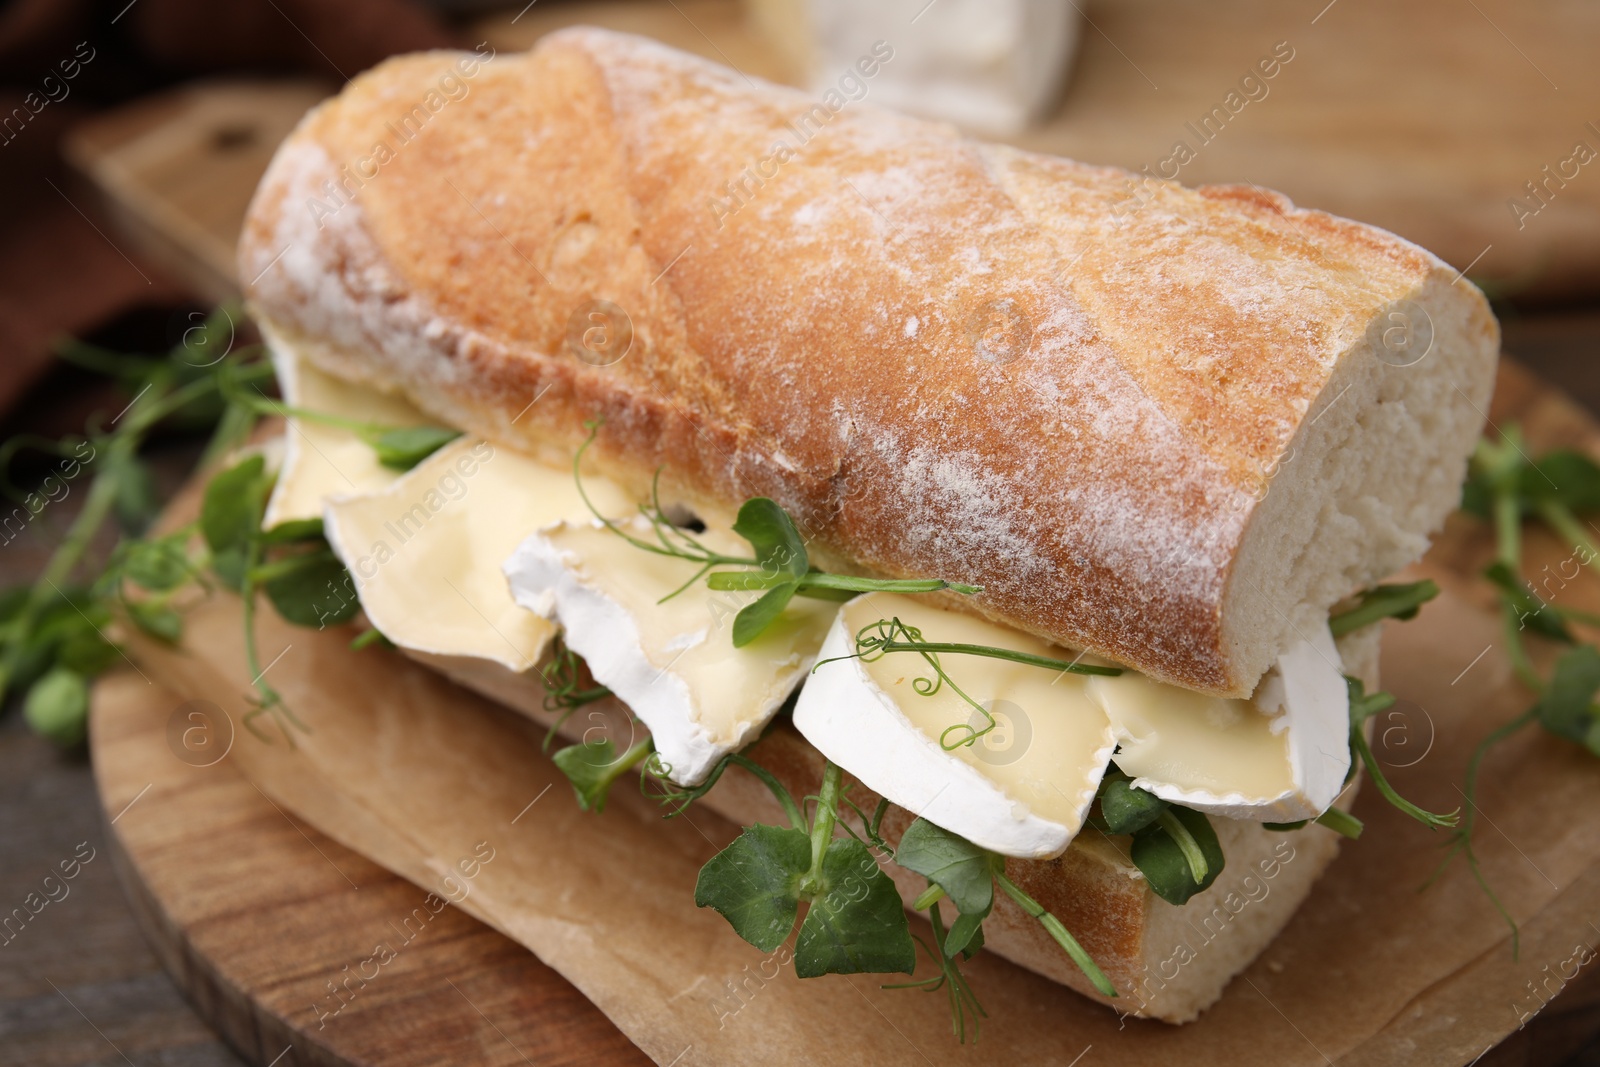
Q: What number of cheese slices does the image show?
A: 5